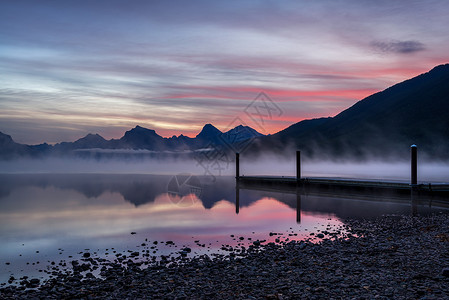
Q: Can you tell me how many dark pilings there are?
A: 3